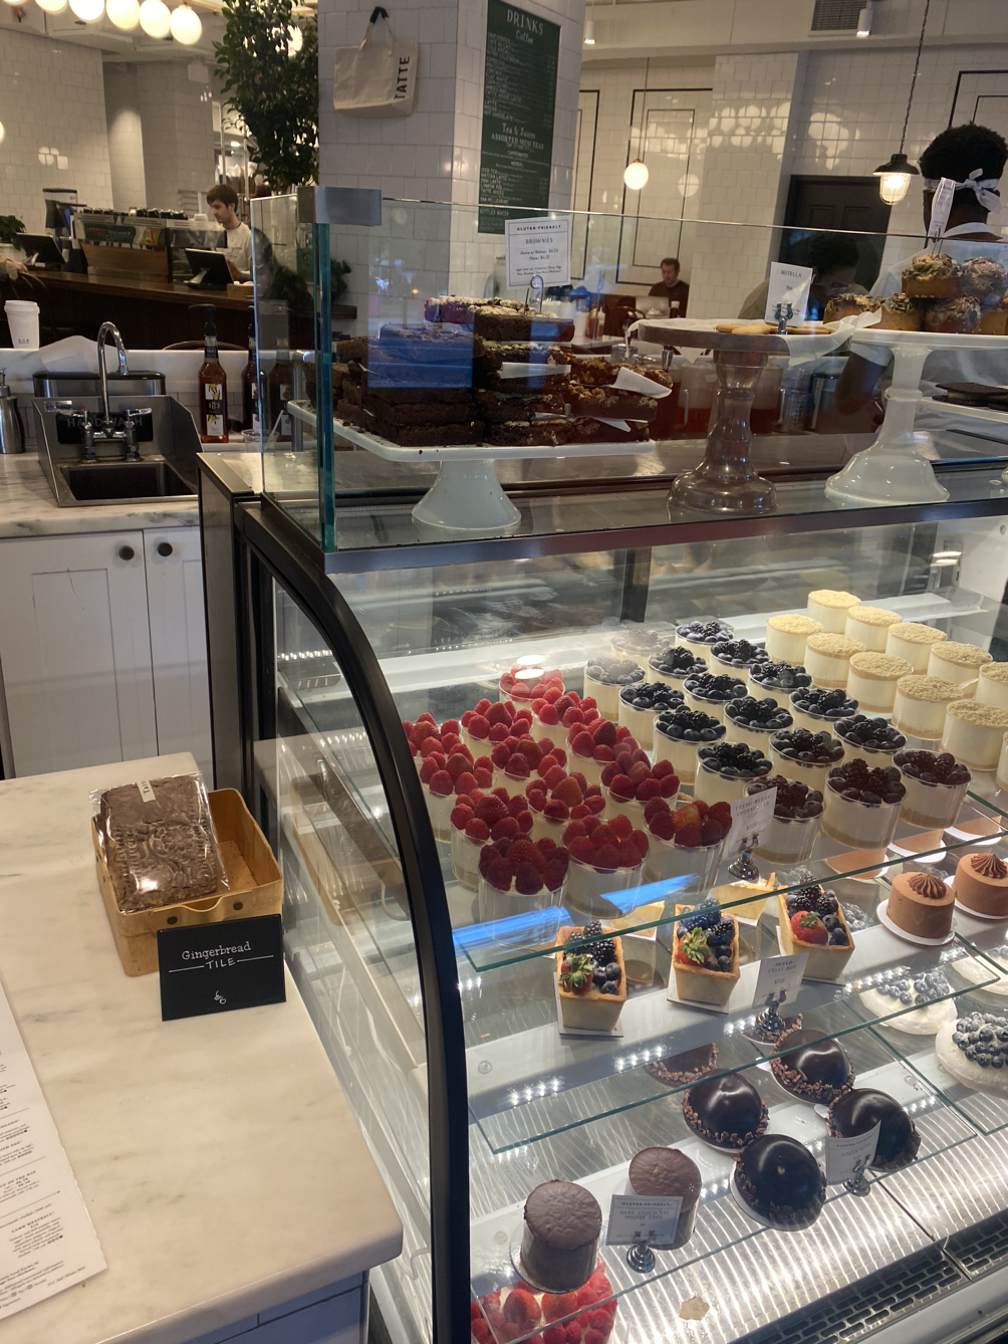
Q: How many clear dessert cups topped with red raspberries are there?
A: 13